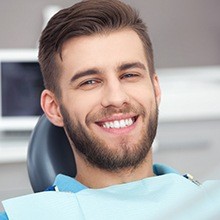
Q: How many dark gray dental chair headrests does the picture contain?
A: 1